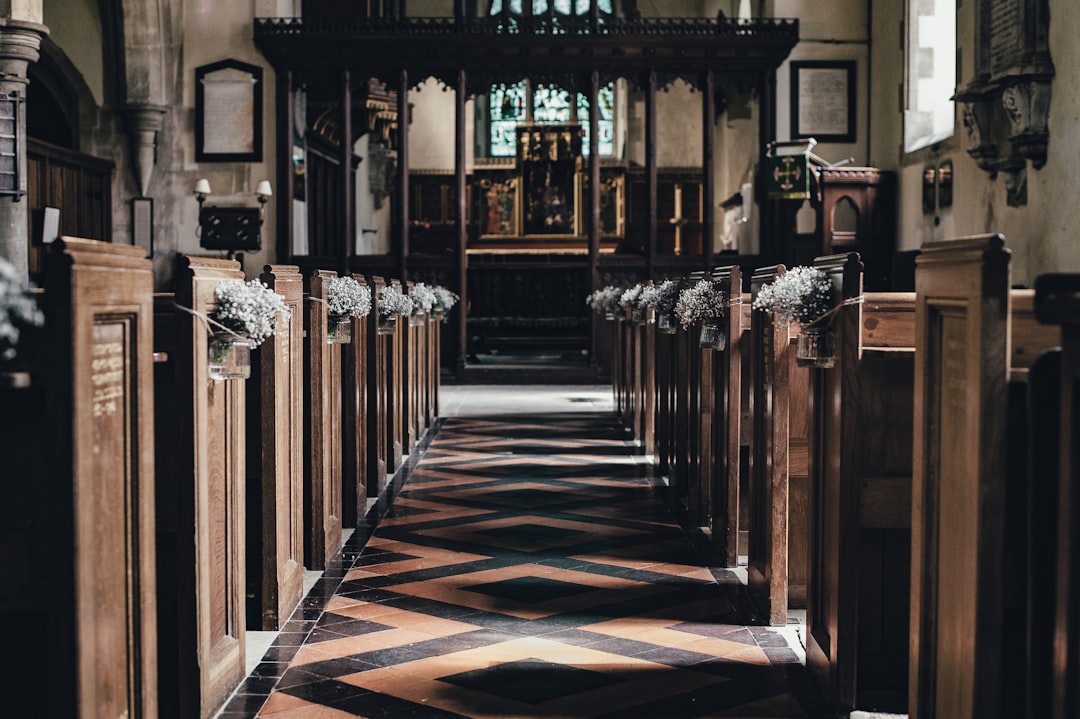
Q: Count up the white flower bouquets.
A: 11